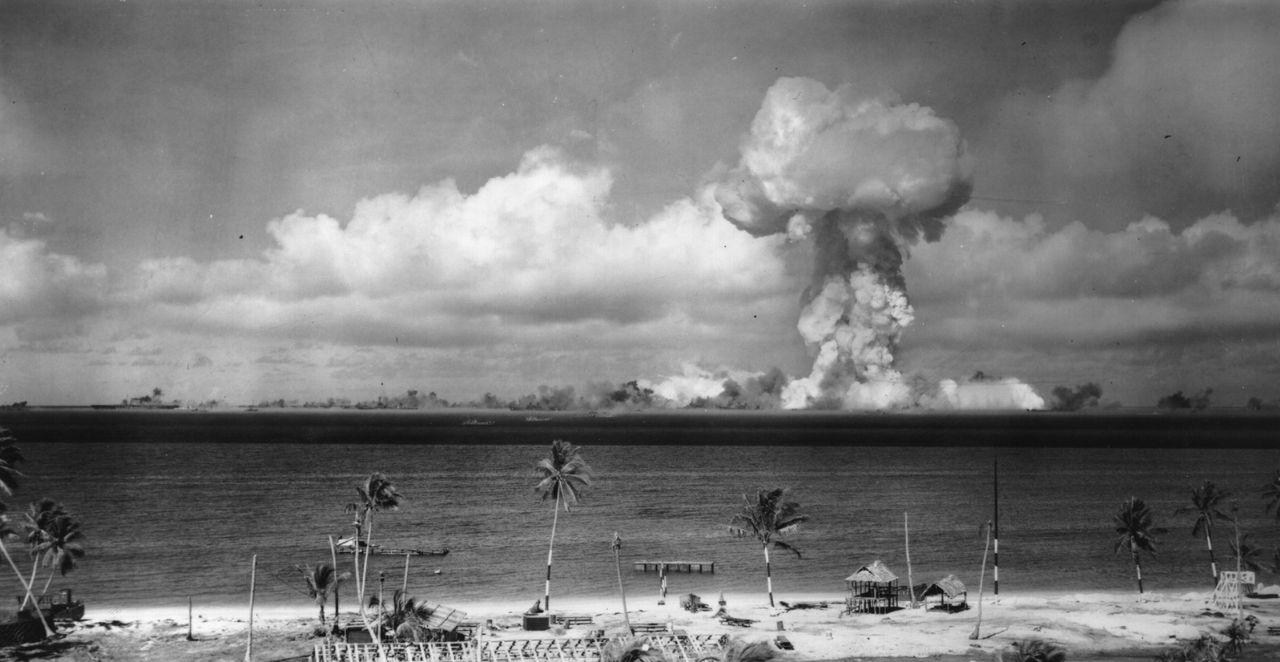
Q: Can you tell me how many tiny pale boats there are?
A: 2